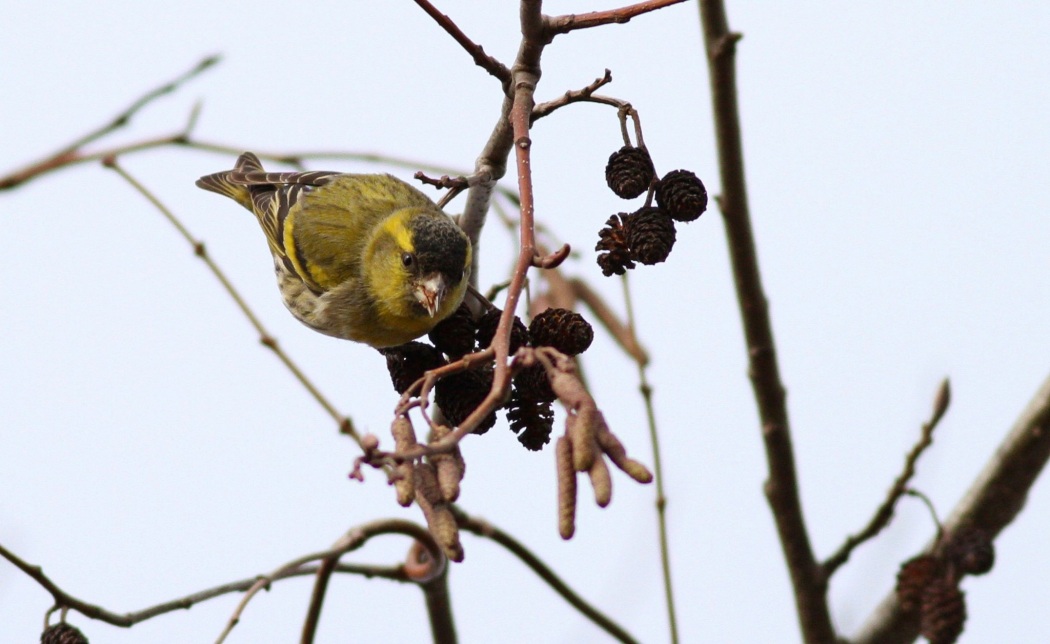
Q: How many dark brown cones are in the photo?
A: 15